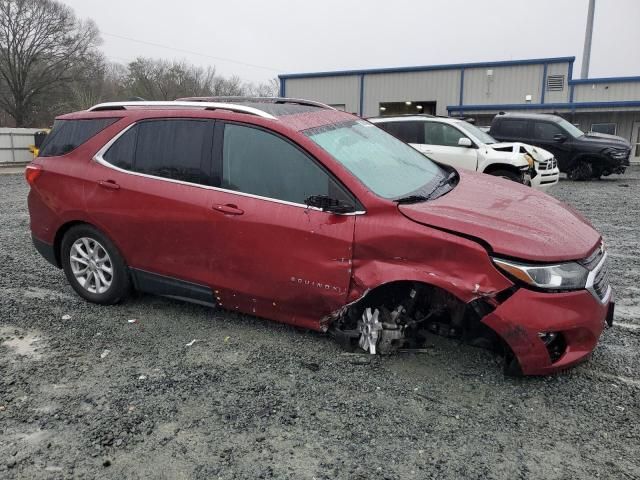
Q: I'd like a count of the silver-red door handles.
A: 2